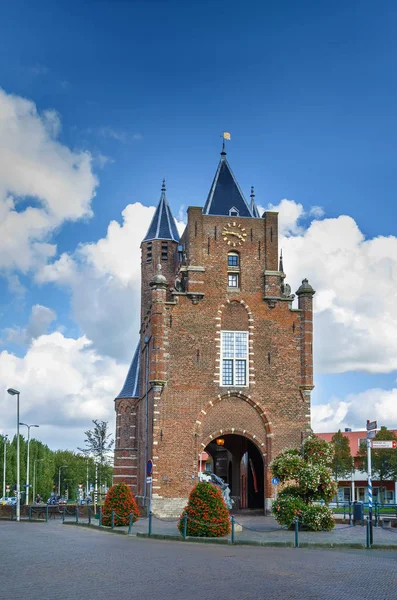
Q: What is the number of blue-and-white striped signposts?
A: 1